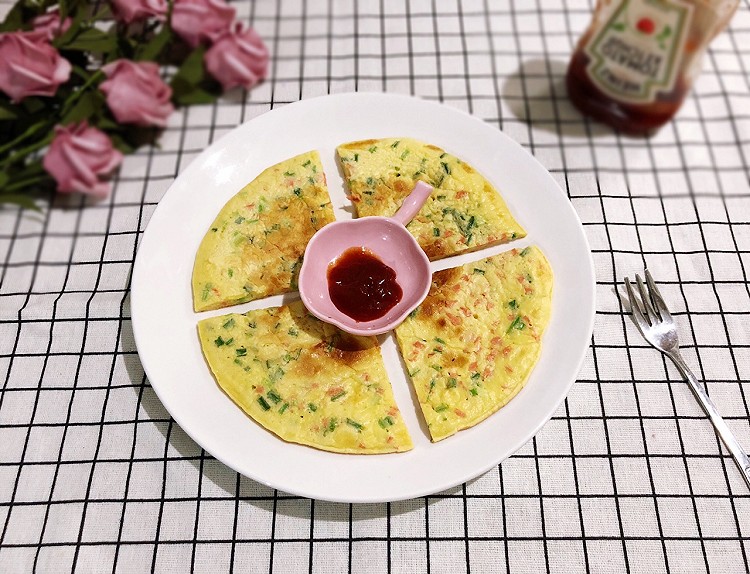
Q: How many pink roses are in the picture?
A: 7